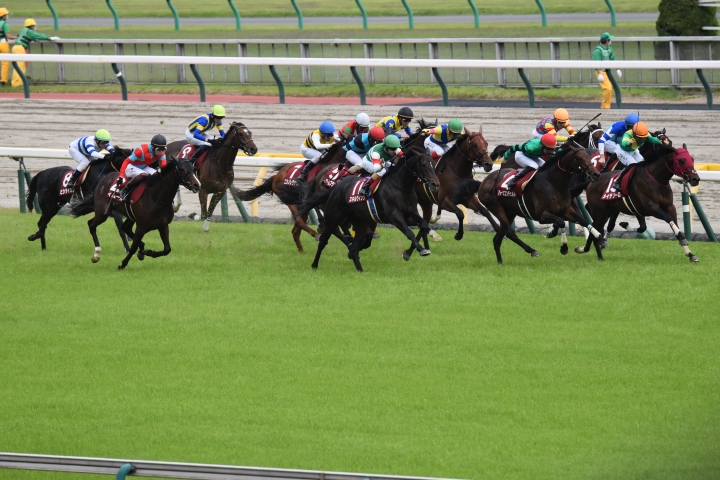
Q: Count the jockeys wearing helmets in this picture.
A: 13